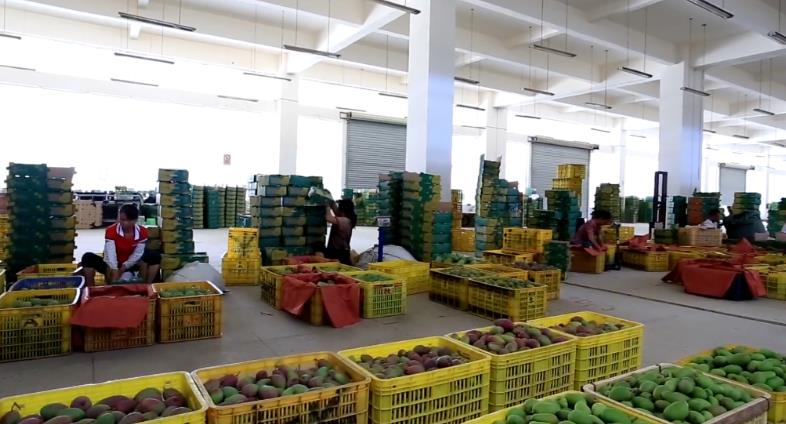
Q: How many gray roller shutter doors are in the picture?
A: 3